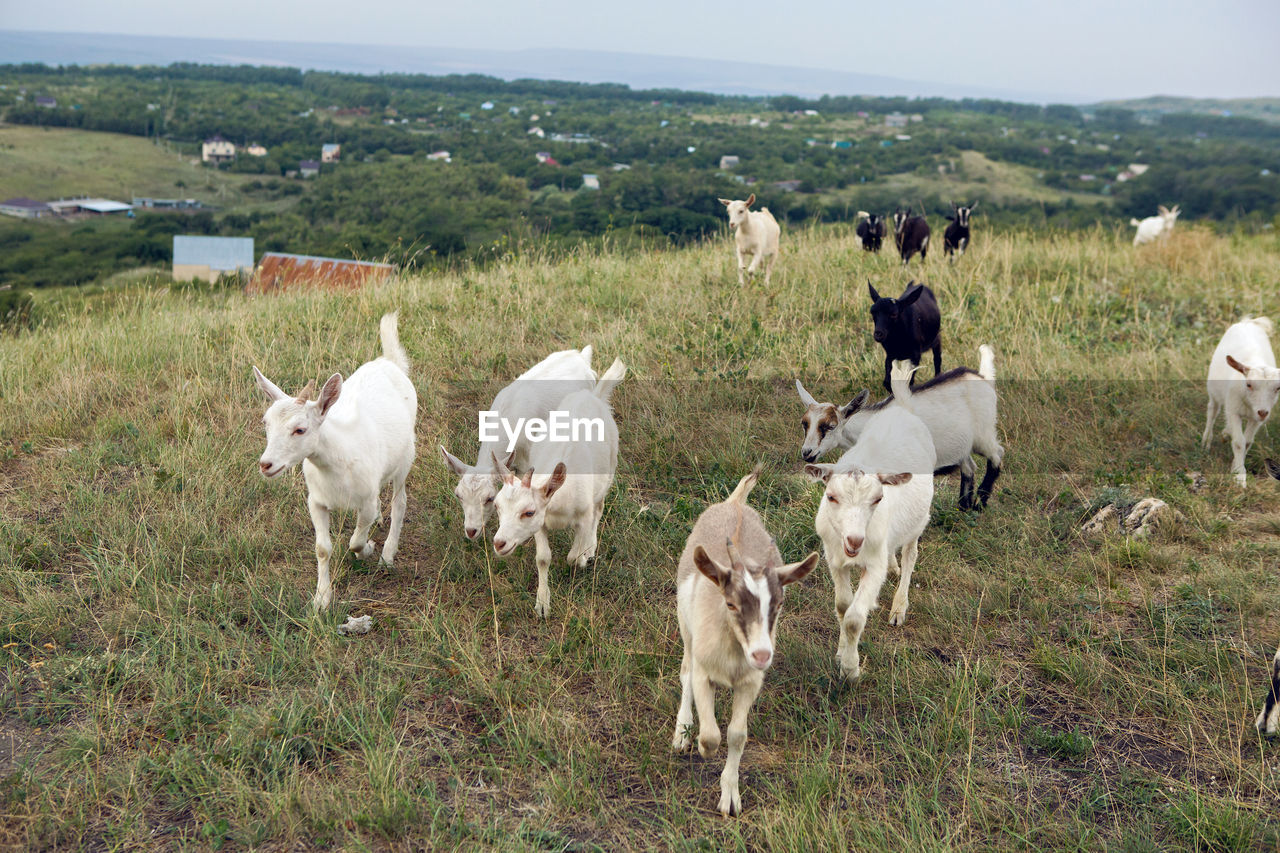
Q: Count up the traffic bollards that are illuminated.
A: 0